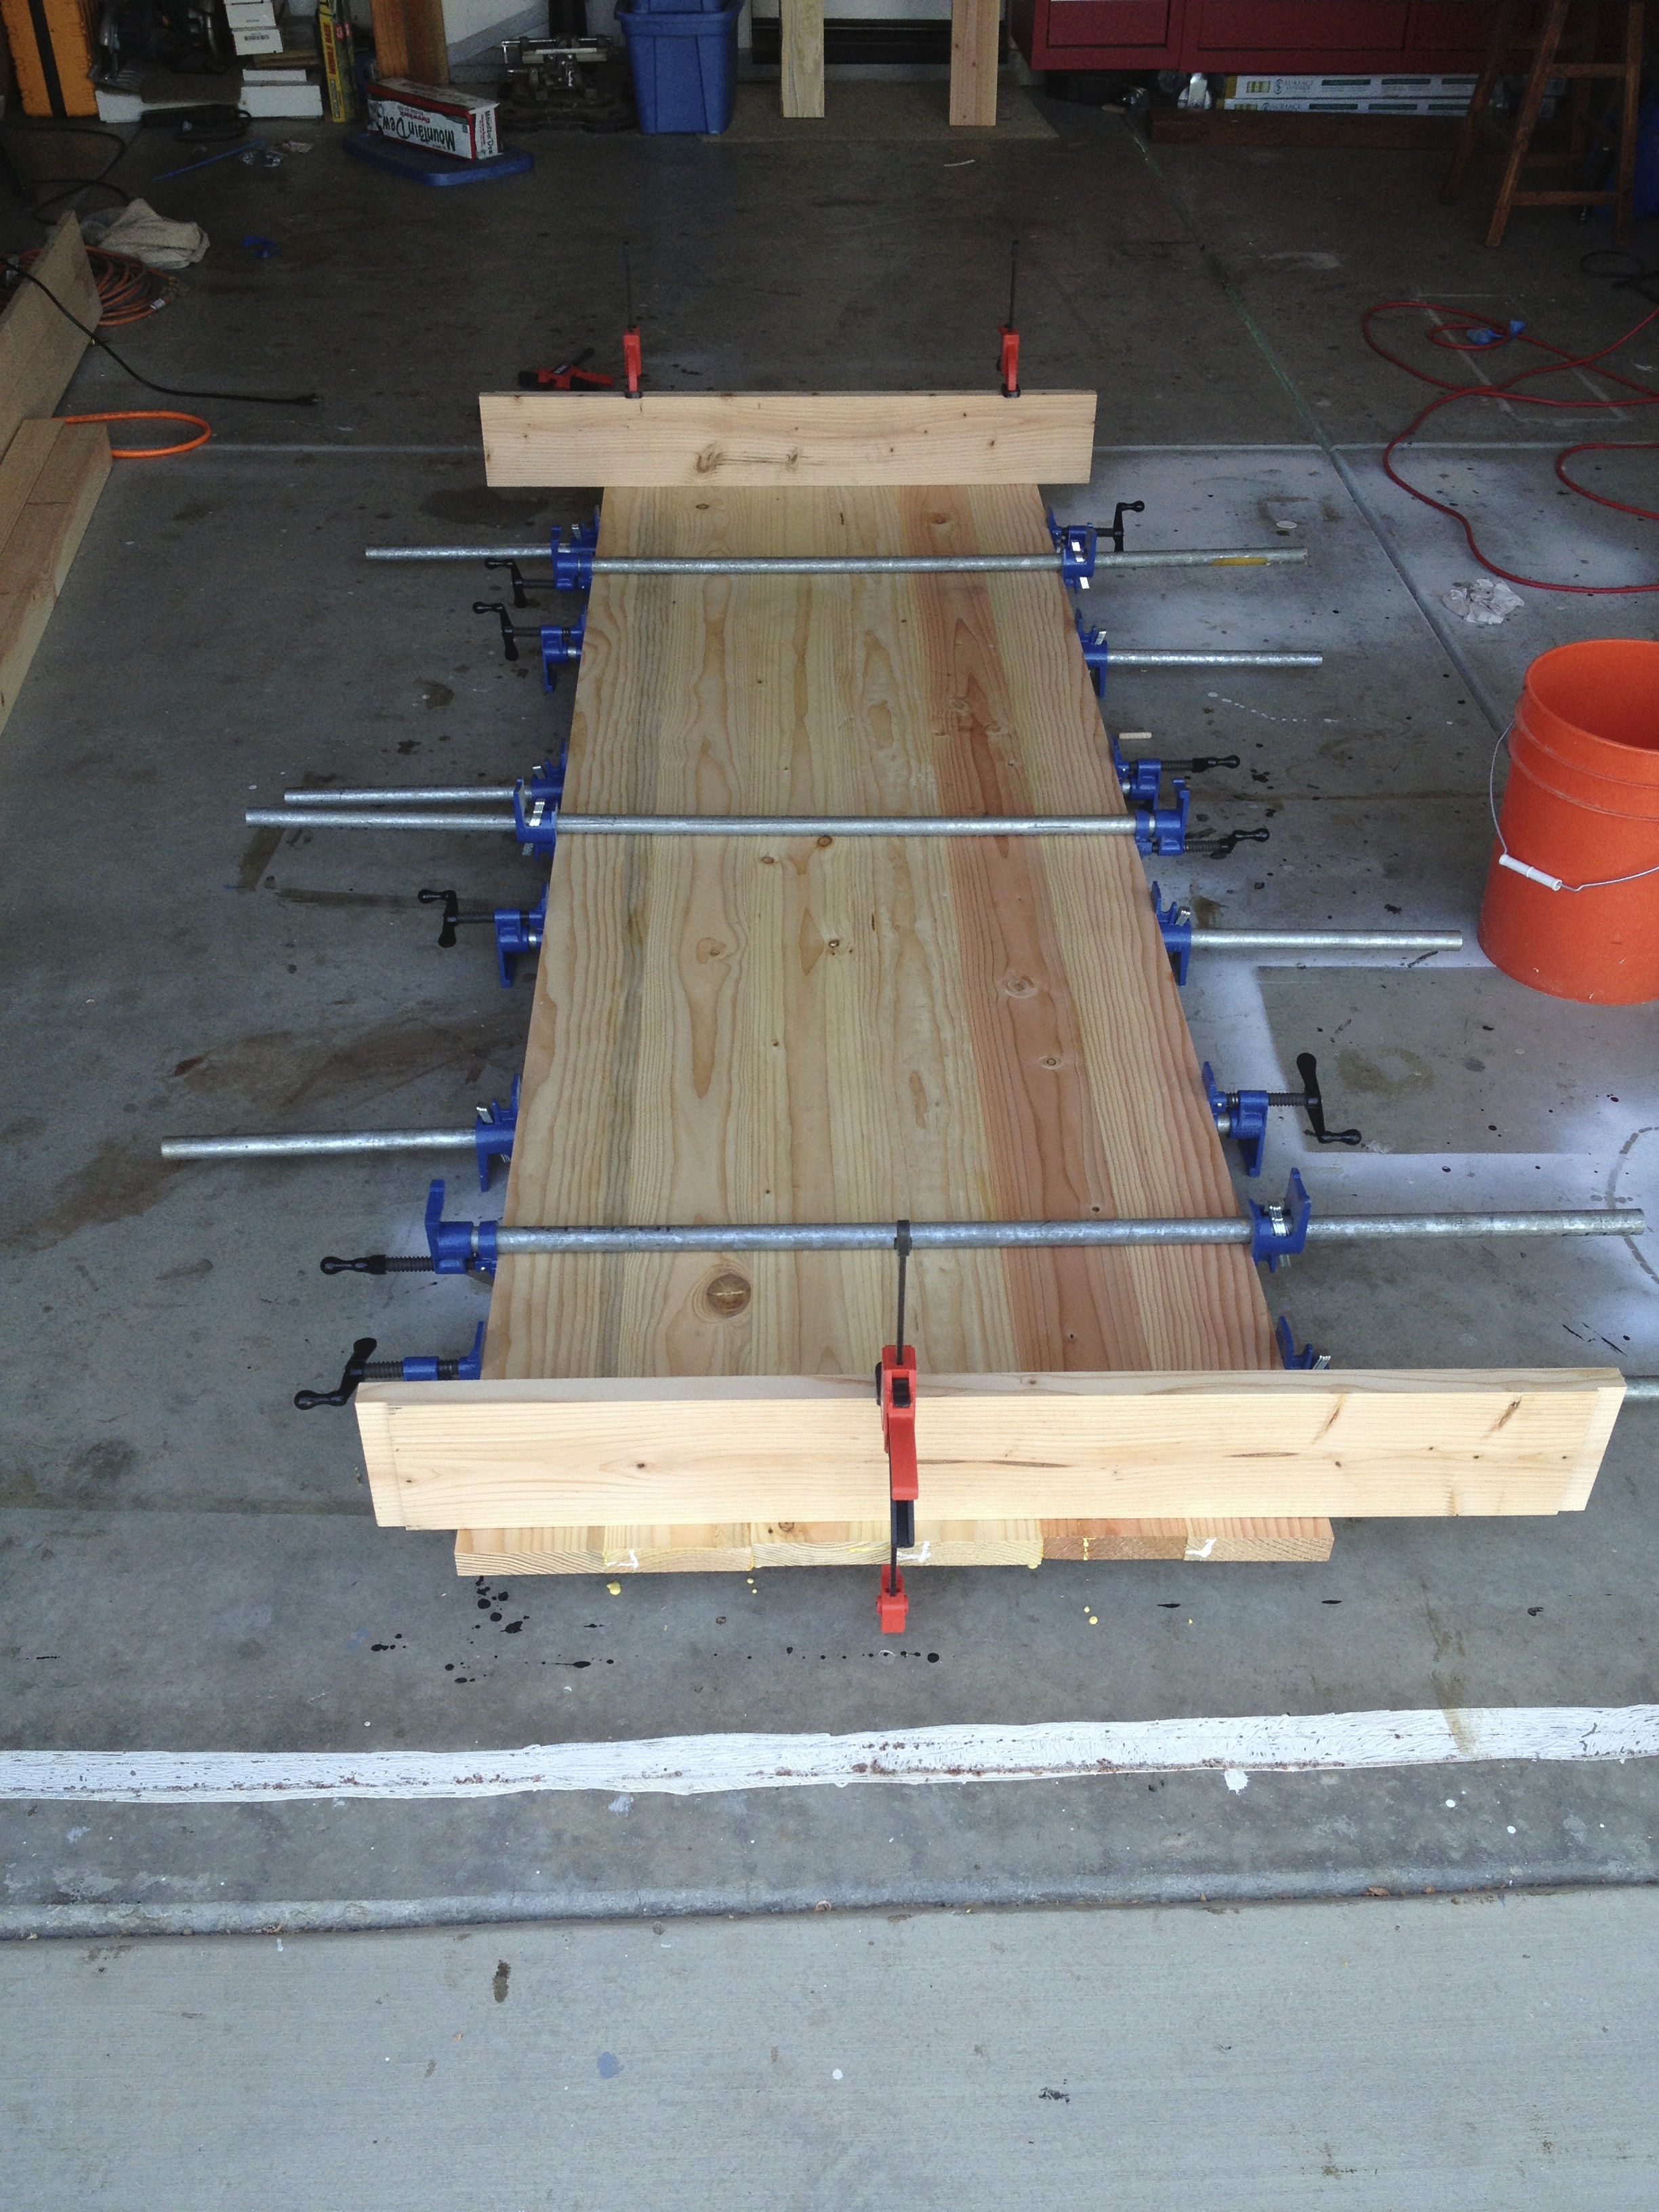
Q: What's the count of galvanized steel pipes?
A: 9